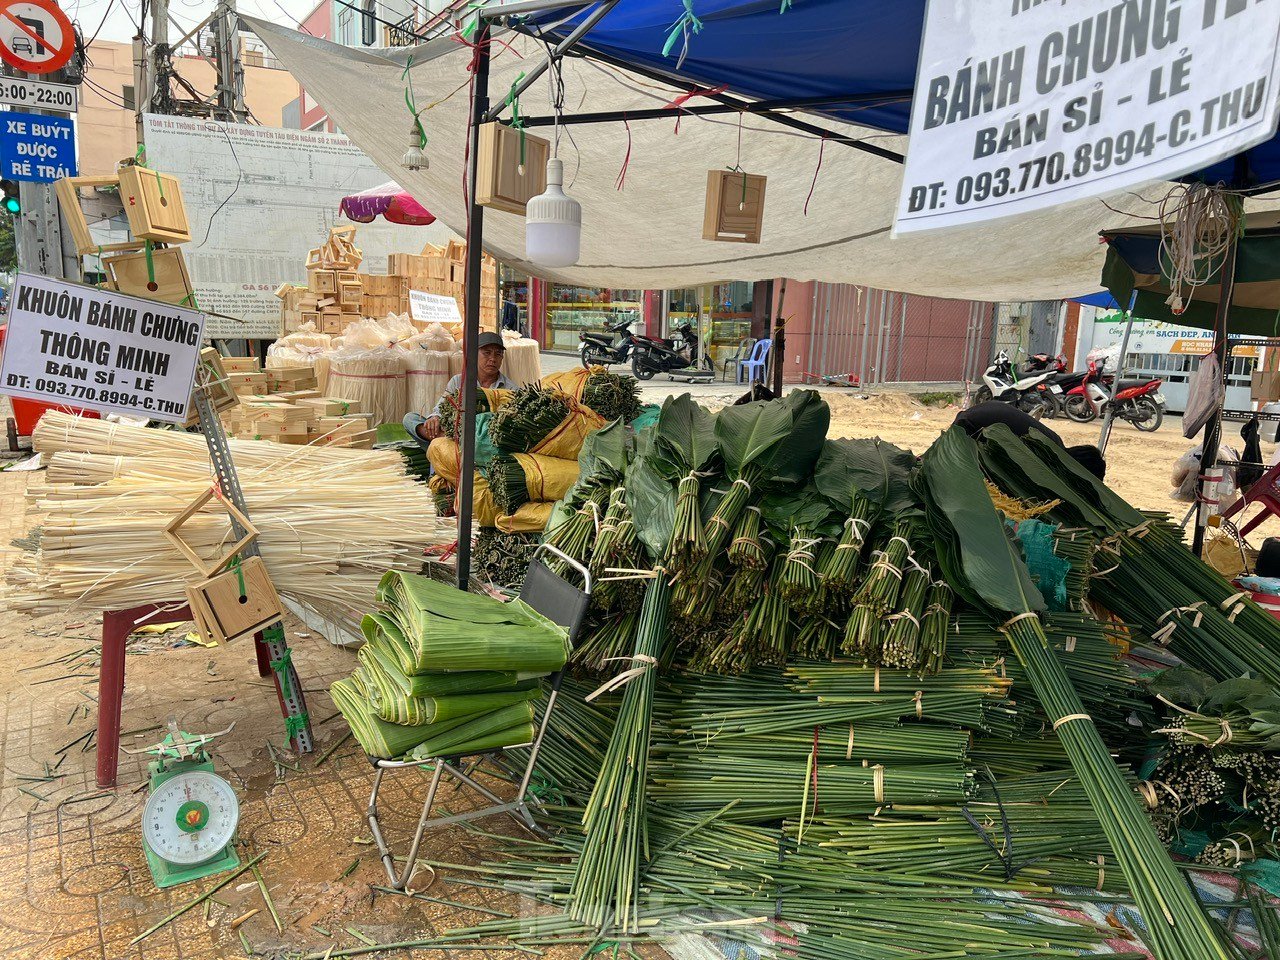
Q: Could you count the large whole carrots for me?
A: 0